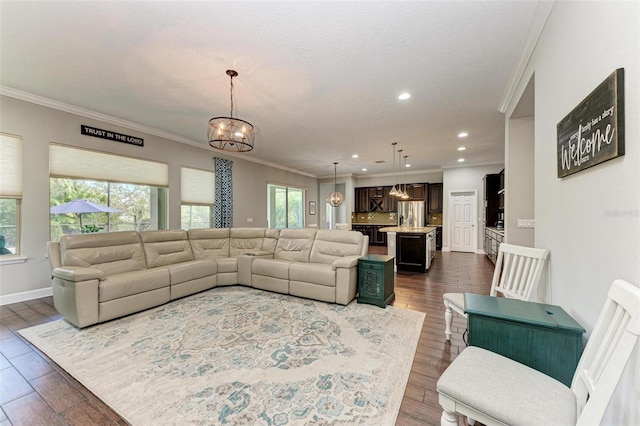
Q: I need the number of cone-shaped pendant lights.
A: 3